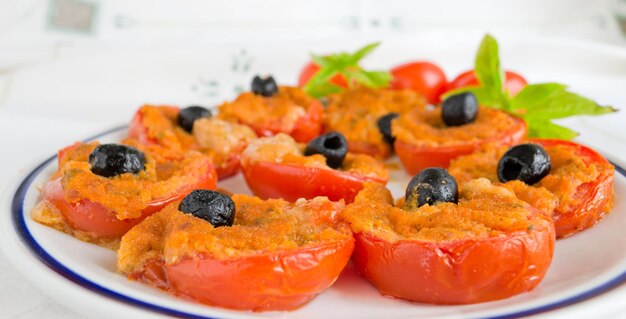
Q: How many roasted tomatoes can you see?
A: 9